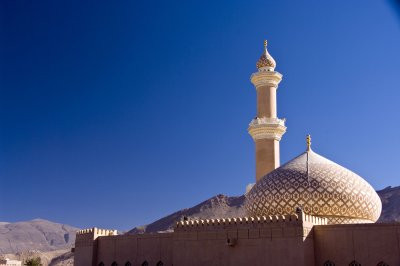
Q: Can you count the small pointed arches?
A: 8